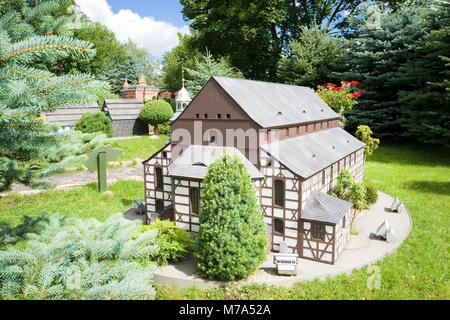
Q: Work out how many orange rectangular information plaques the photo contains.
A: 0